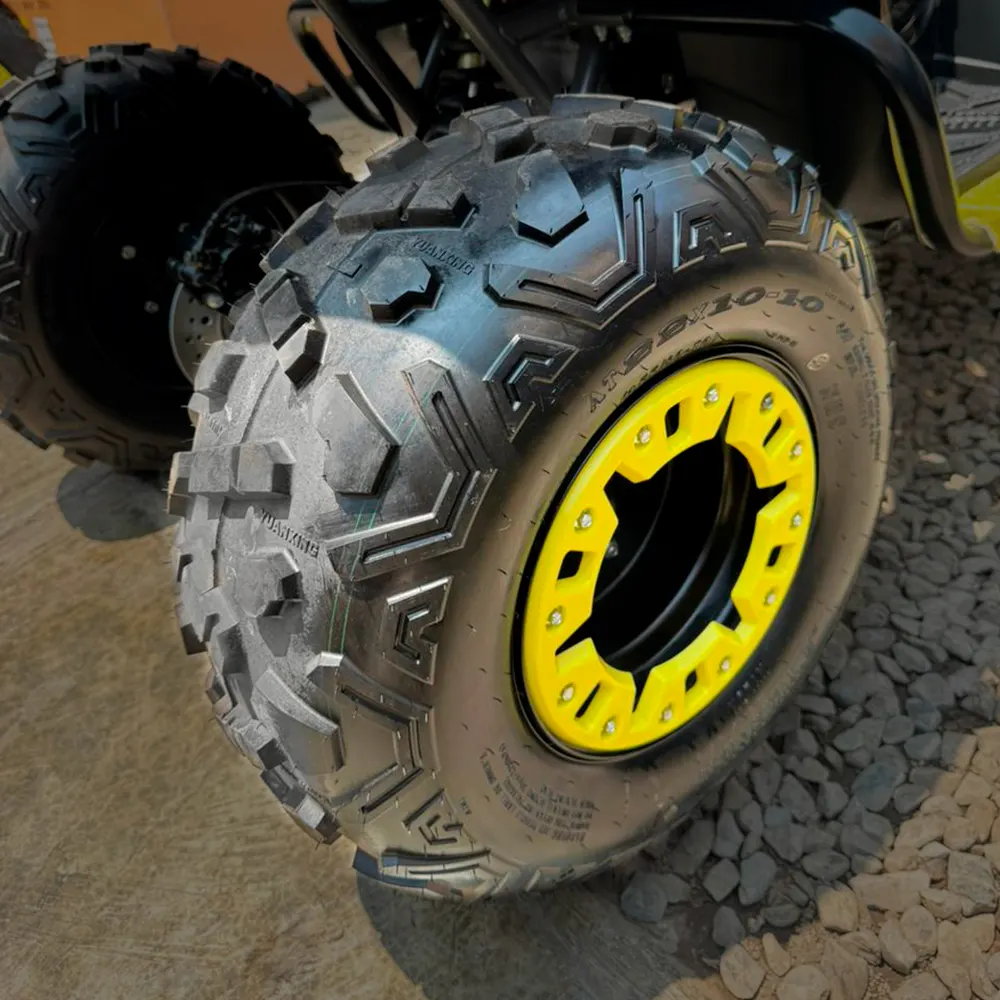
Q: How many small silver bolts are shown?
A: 12